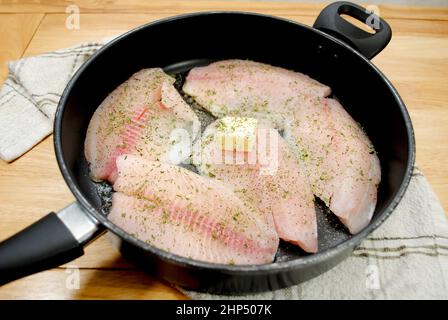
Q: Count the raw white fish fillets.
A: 5